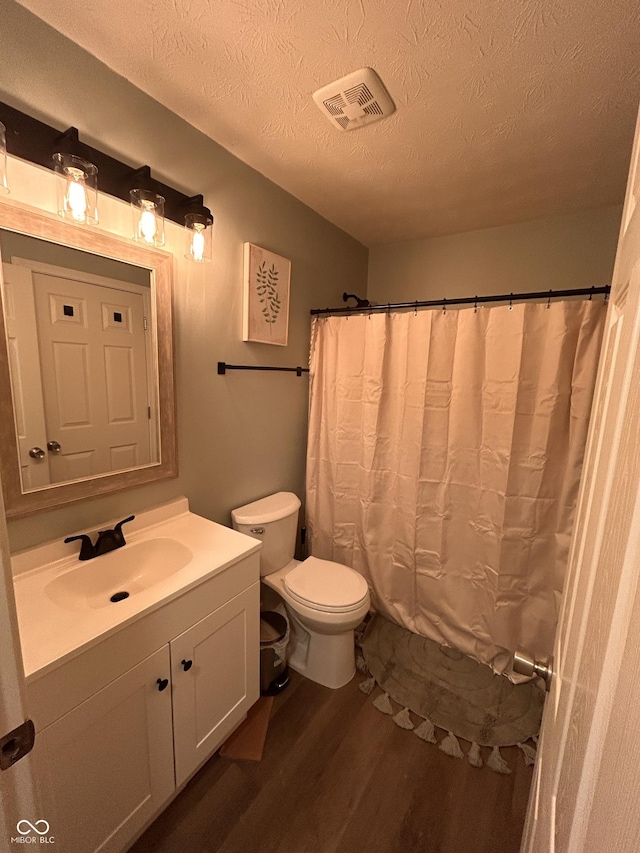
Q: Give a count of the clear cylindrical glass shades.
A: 4